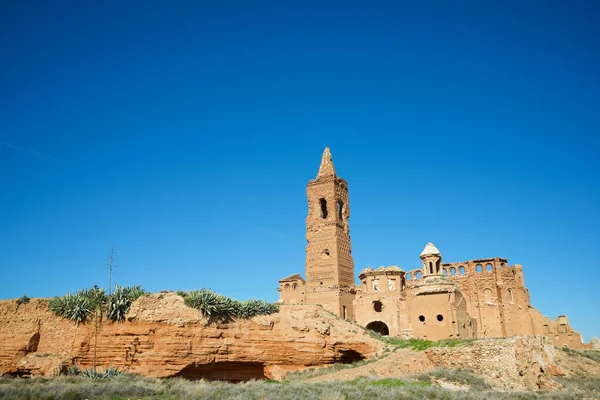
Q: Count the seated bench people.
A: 0